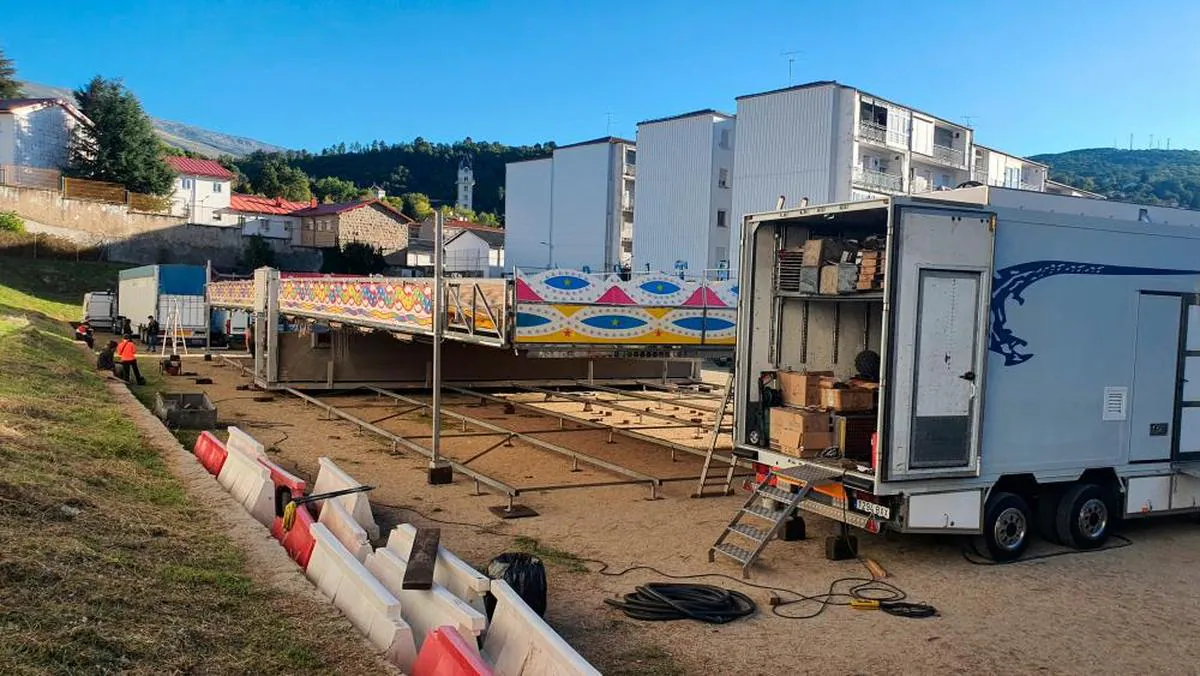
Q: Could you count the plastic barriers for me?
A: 12